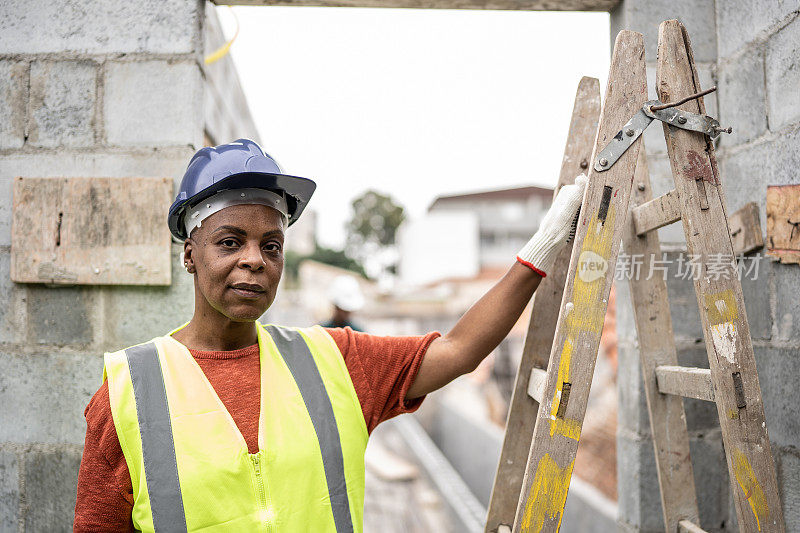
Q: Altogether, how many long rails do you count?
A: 4